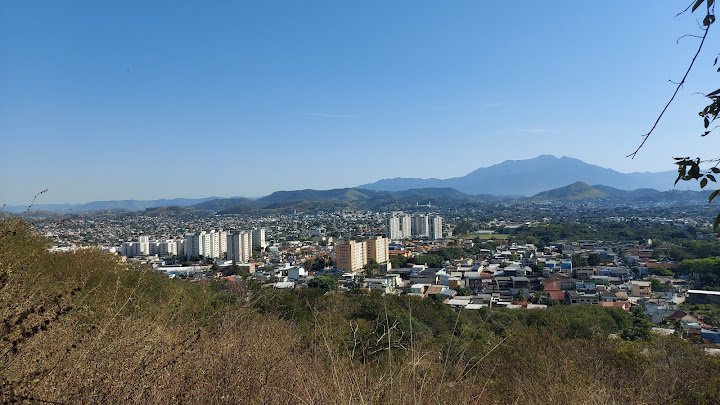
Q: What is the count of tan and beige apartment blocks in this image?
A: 2